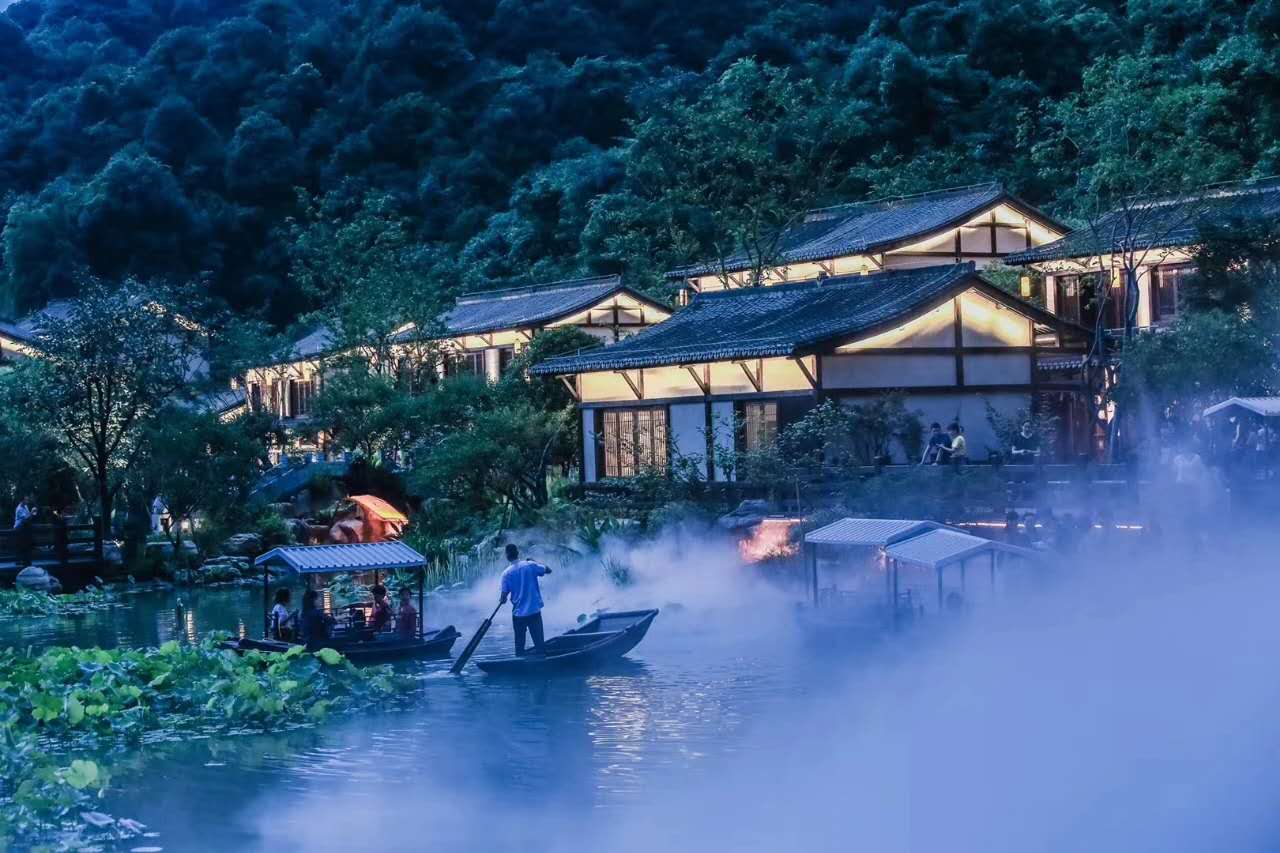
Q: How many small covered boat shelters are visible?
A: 3